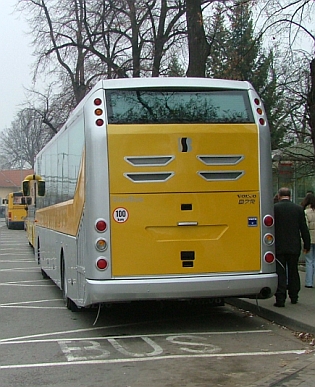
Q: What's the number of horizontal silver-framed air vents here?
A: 4